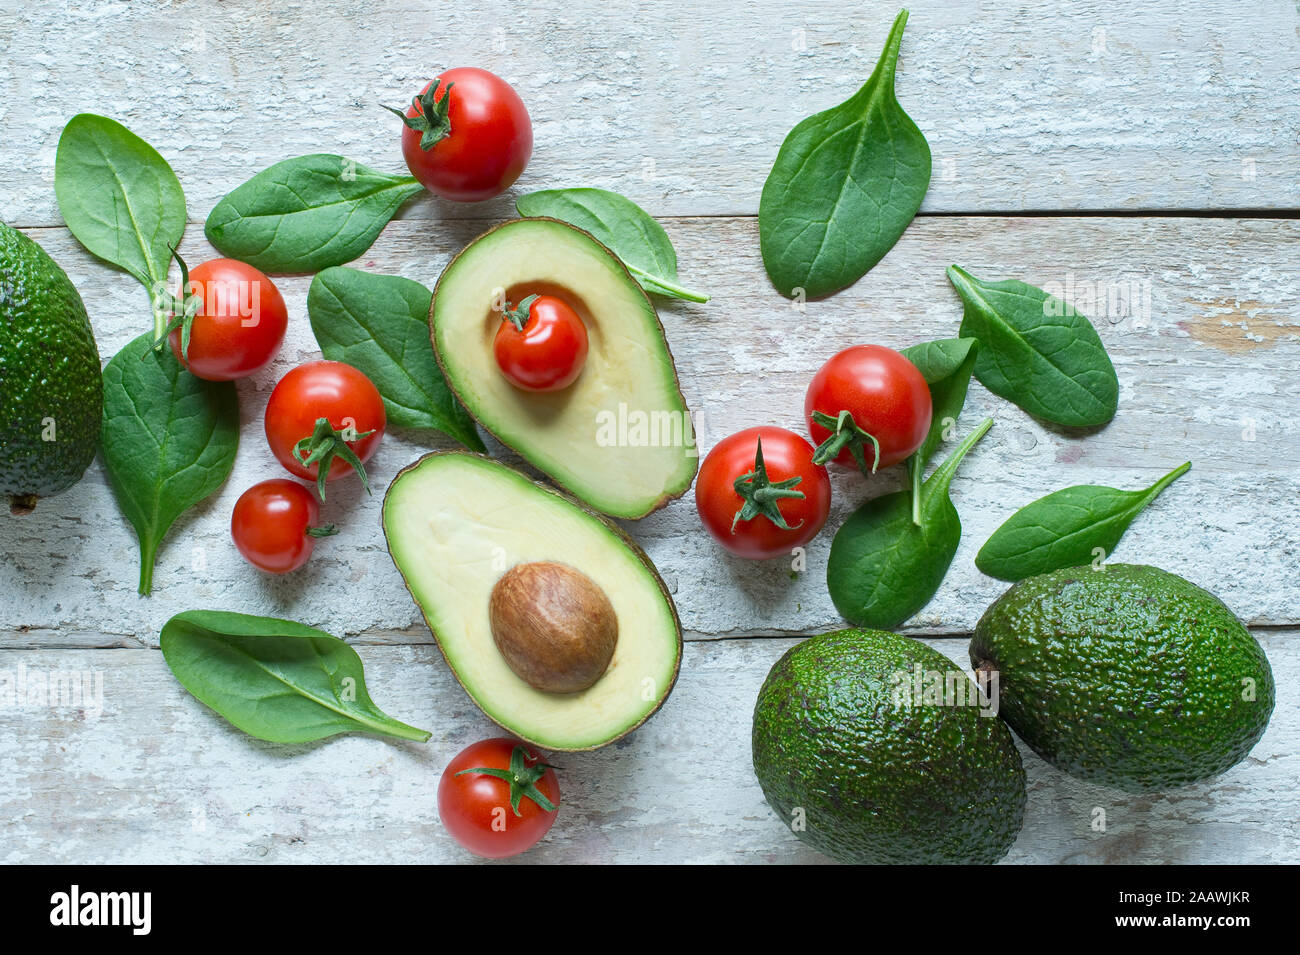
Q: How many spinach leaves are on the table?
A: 11